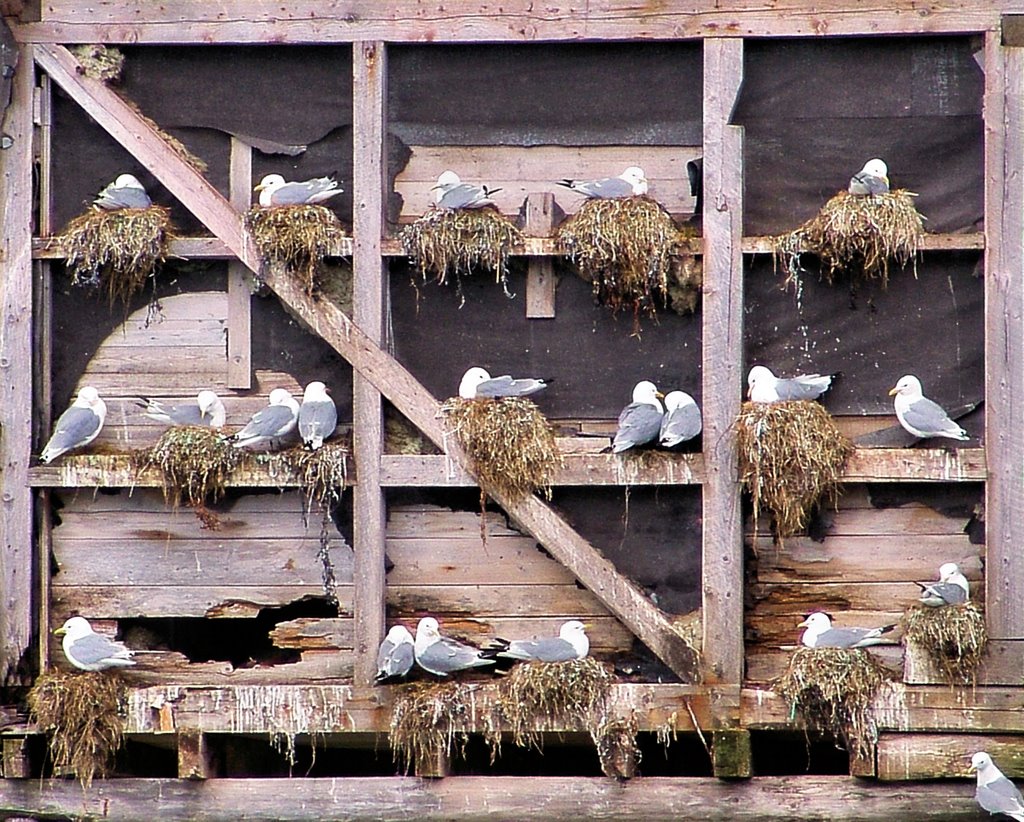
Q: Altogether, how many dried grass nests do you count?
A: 14